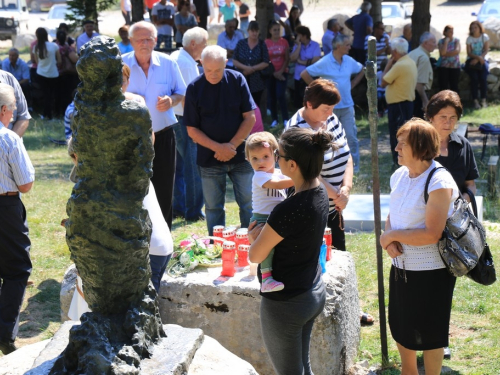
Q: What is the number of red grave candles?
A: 6